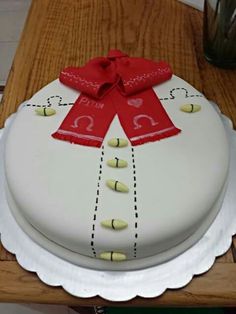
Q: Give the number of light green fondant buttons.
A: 7